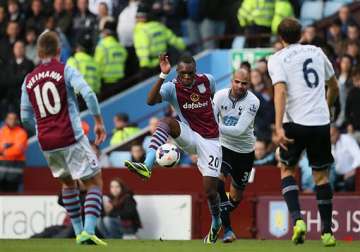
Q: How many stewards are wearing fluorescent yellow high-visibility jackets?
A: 6